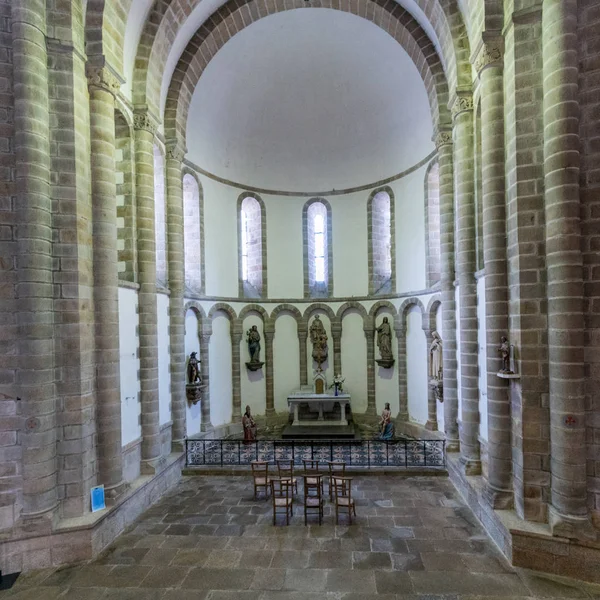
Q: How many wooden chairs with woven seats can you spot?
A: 7